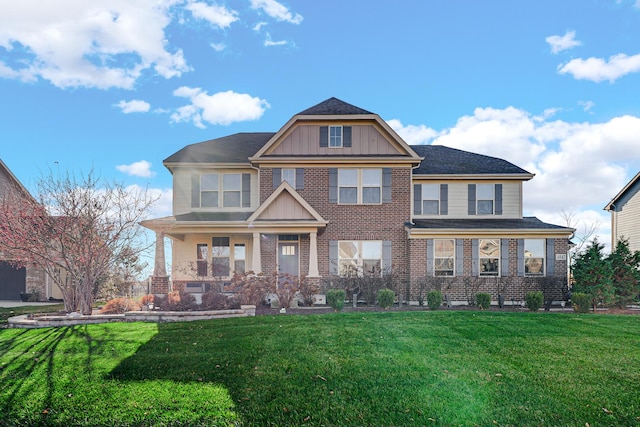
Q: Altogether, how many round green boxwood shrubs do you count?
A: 6